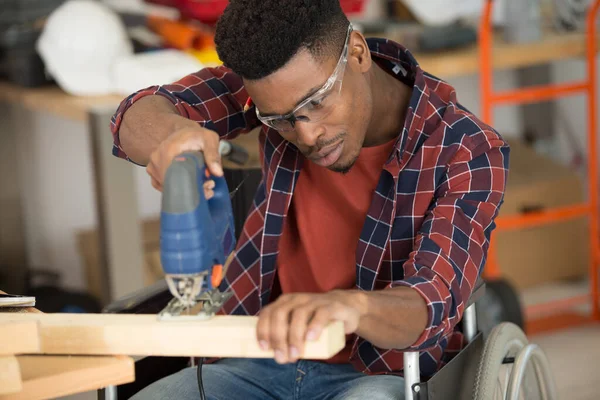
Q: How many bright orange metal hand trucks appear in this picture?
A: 1